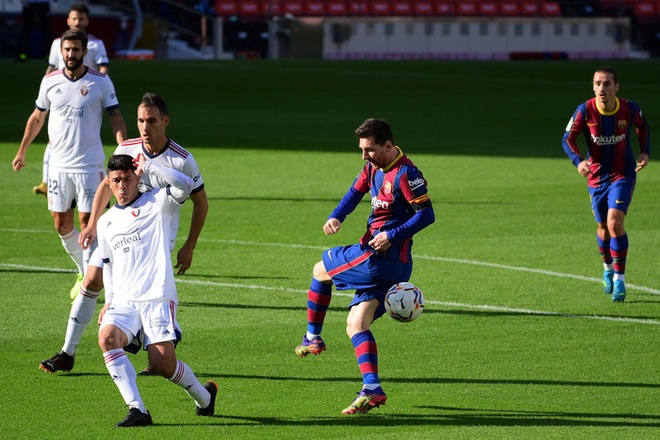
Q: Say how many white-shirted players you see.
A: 4